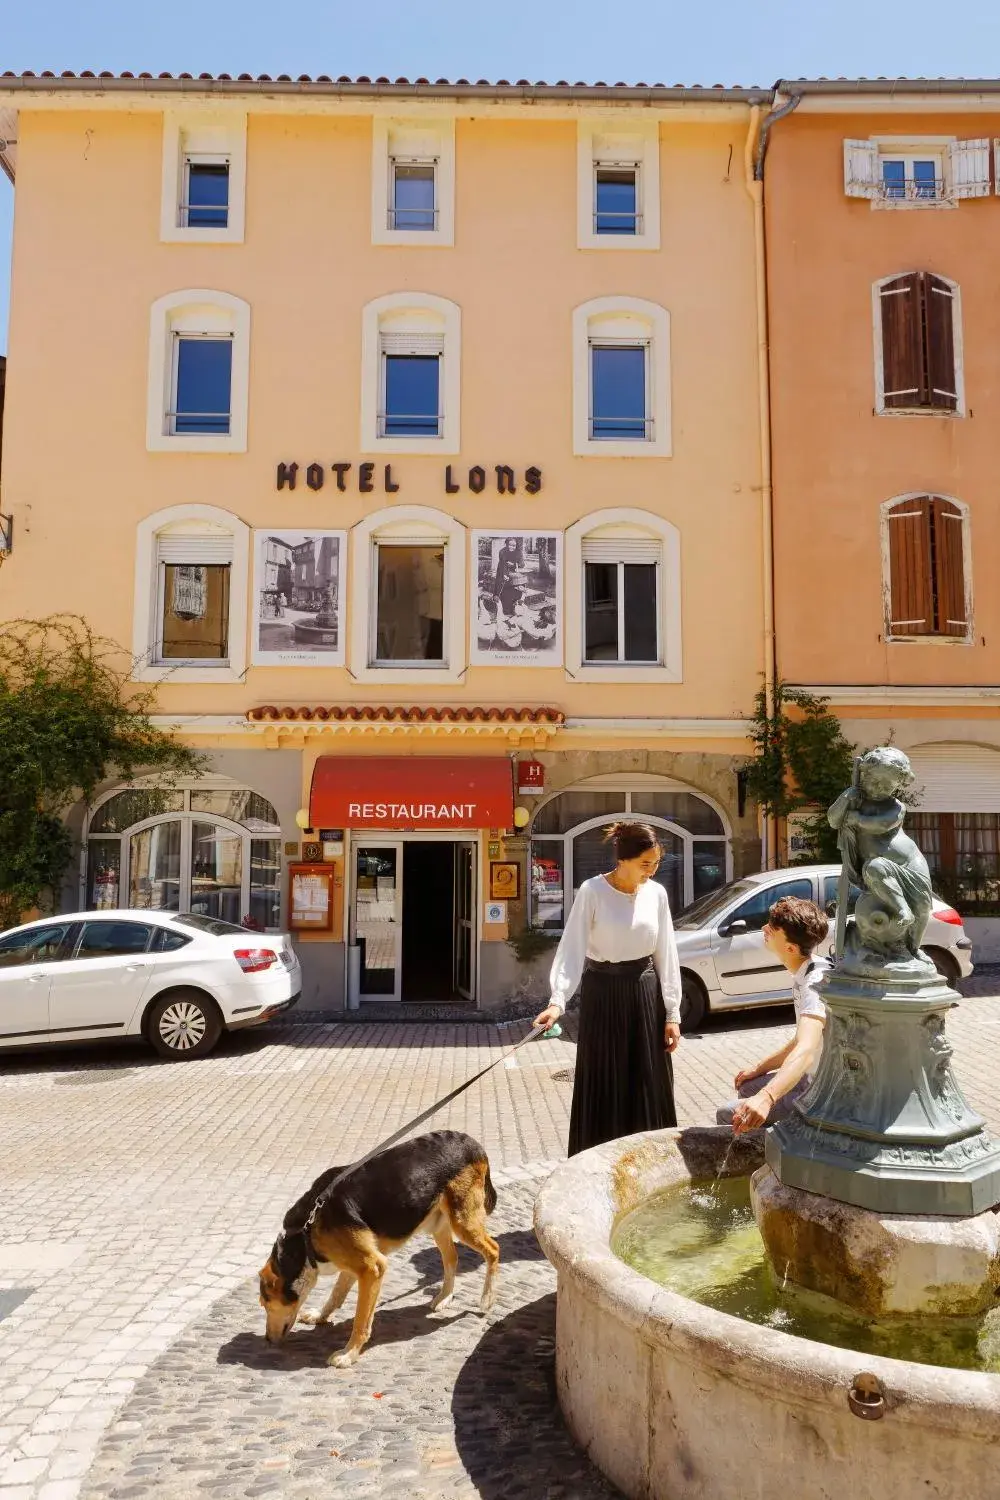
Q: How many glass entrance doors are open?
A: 1